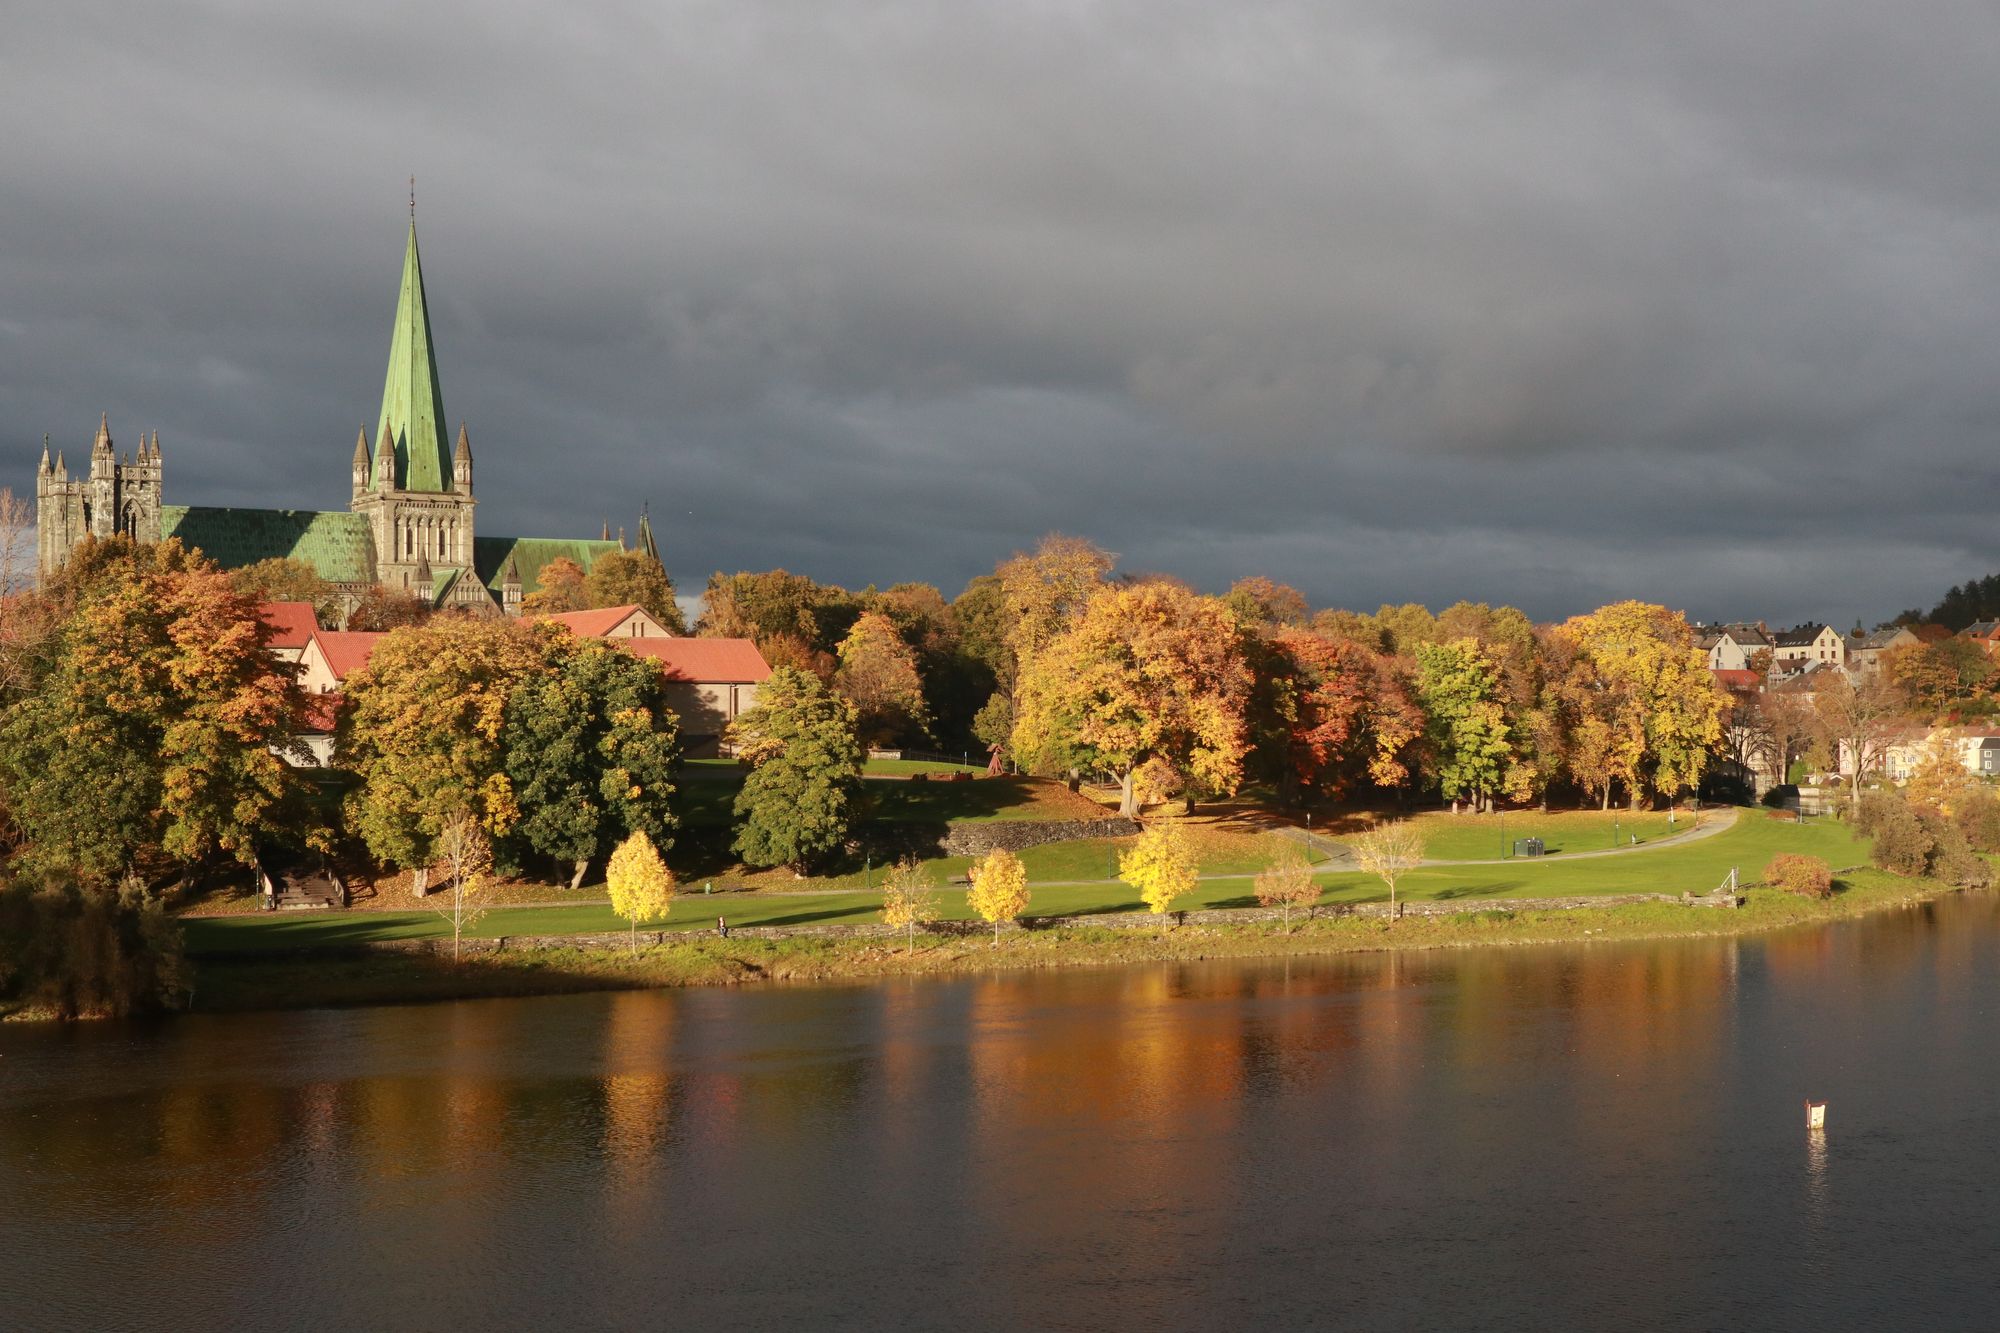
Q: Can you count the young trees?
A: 7